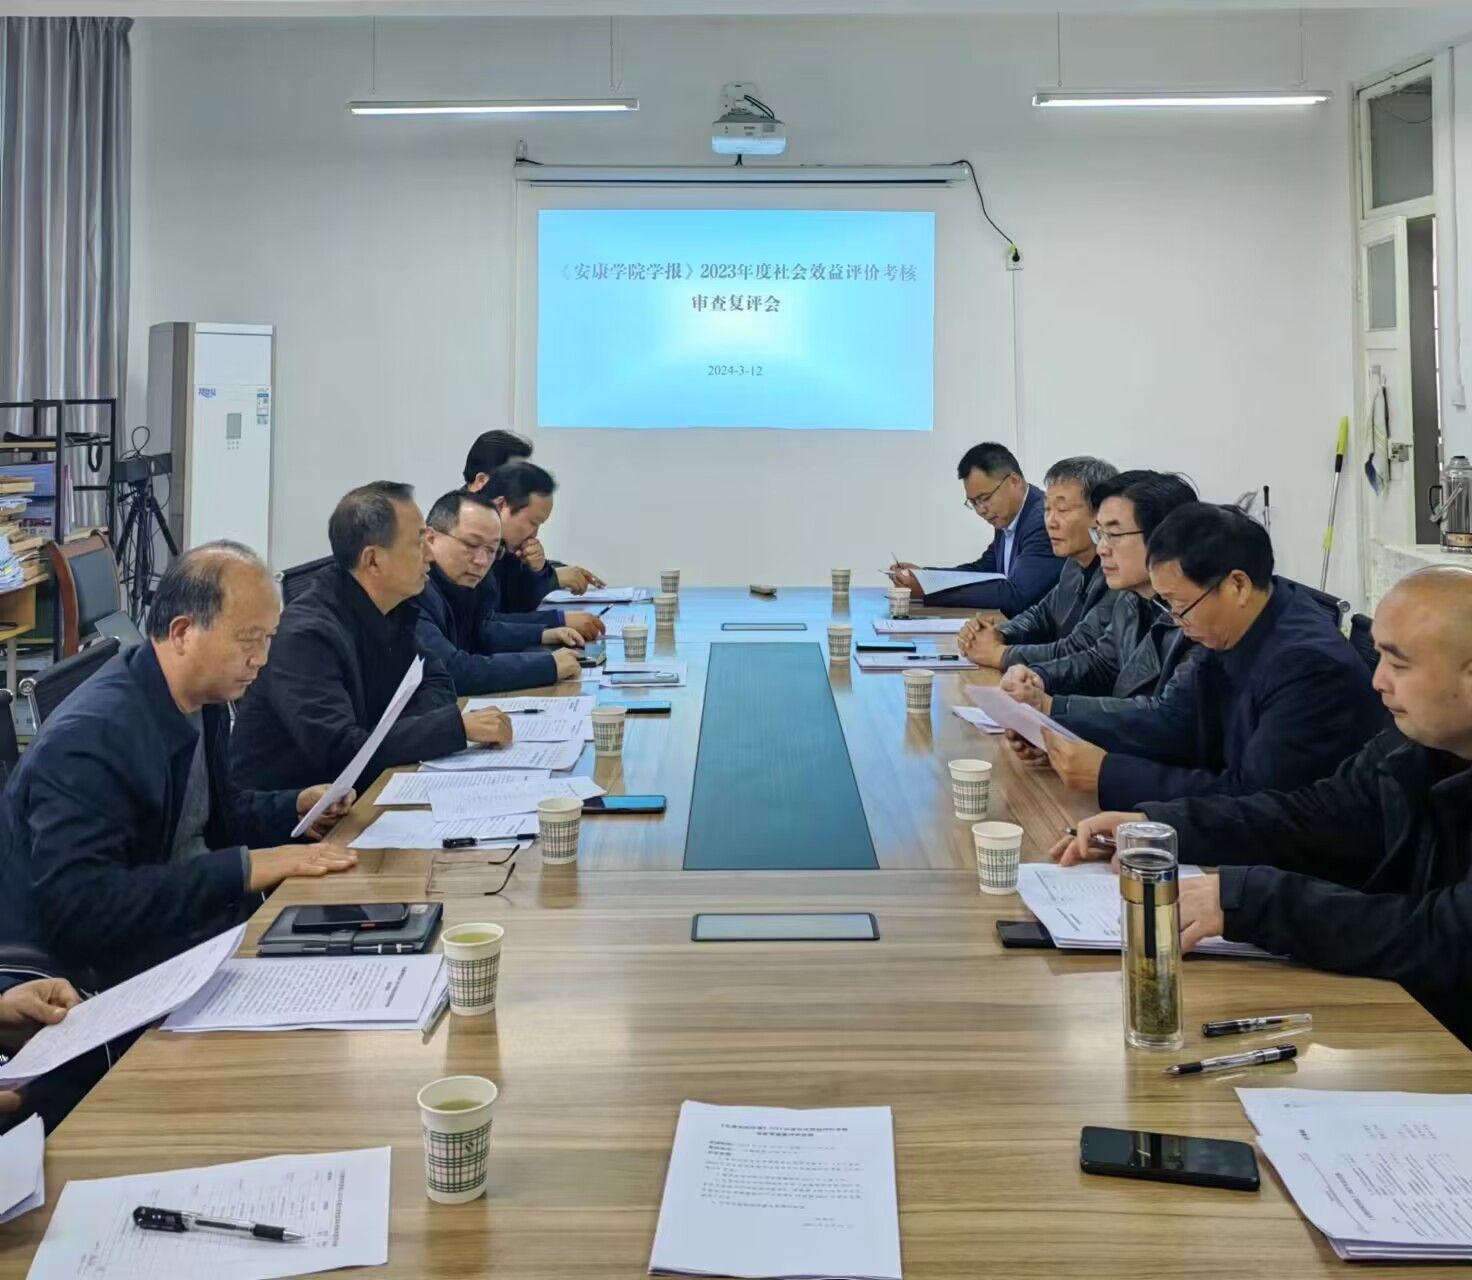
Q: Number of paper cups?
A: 13